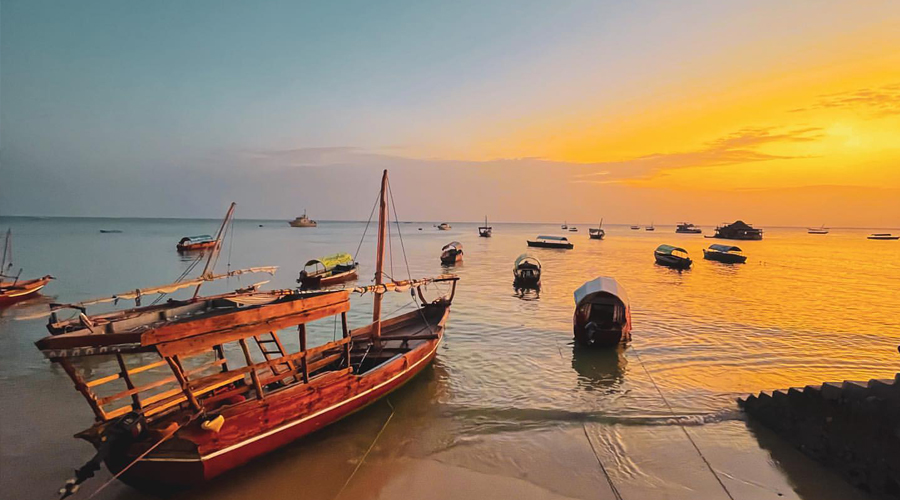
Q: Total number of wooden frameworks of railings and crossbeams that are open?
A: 1